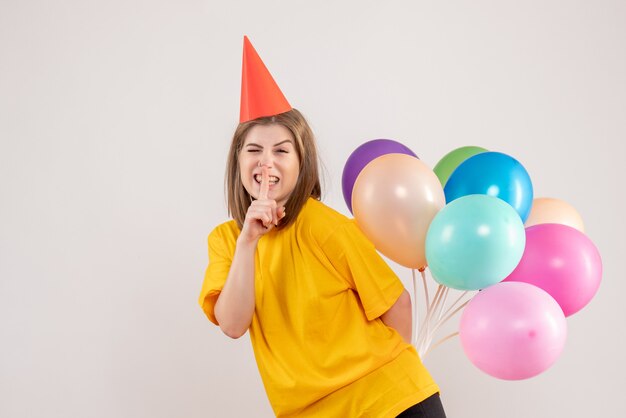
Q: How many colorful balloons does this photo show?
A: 8